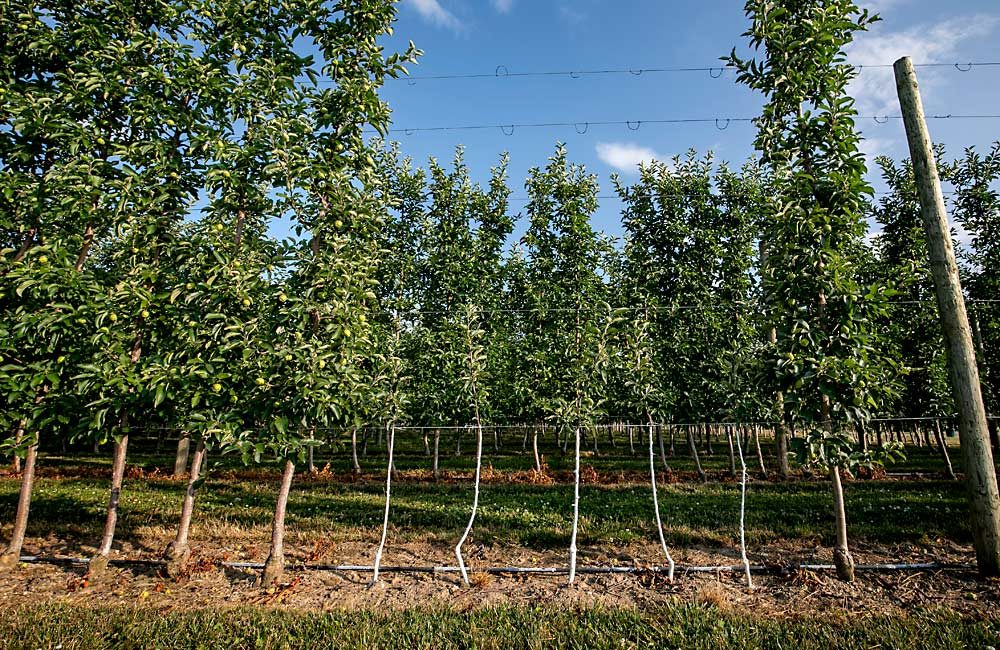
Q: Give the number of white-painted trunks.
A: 5